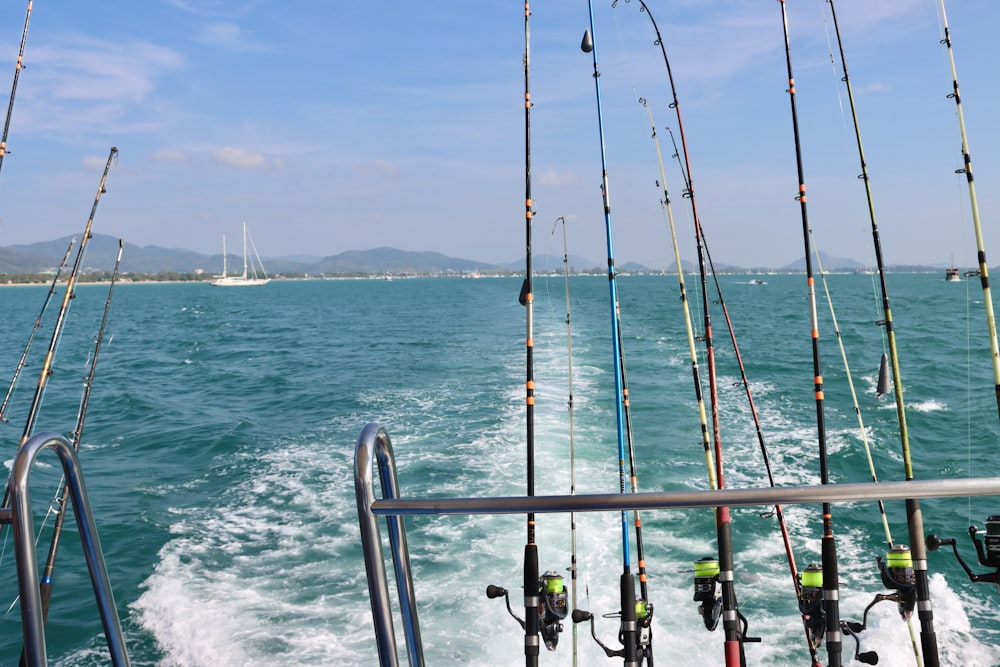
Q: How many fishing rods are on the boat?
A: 15